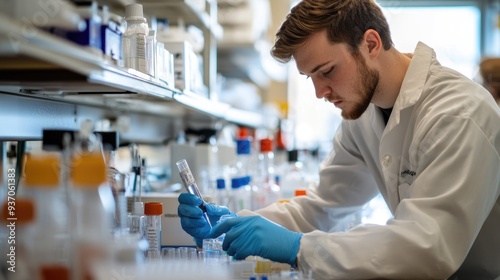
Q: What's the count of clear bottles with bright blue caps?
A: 4